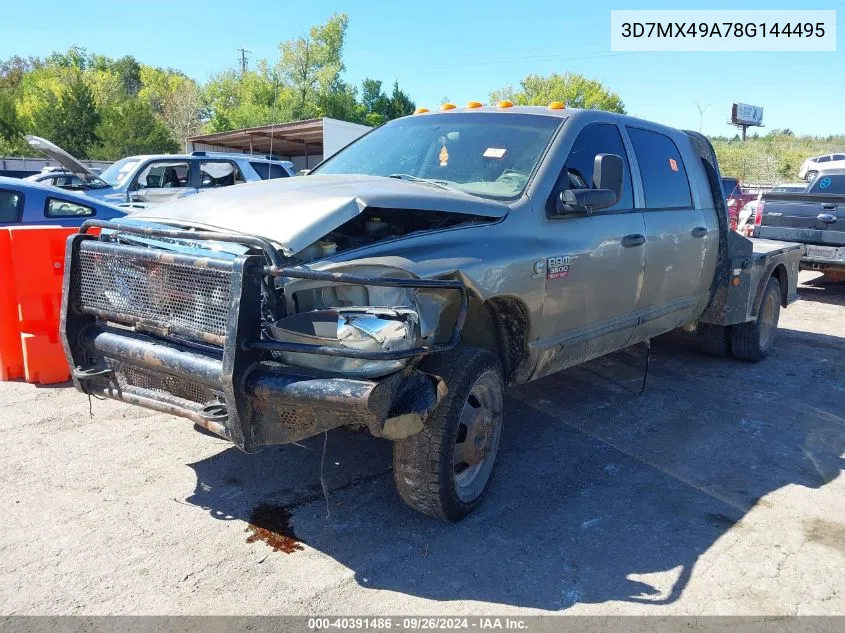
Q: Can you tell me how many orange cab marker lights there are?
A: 5